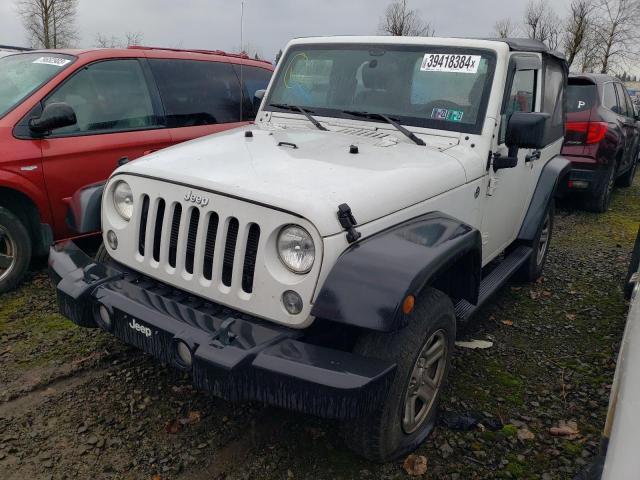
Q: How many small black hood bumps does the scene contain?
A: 2